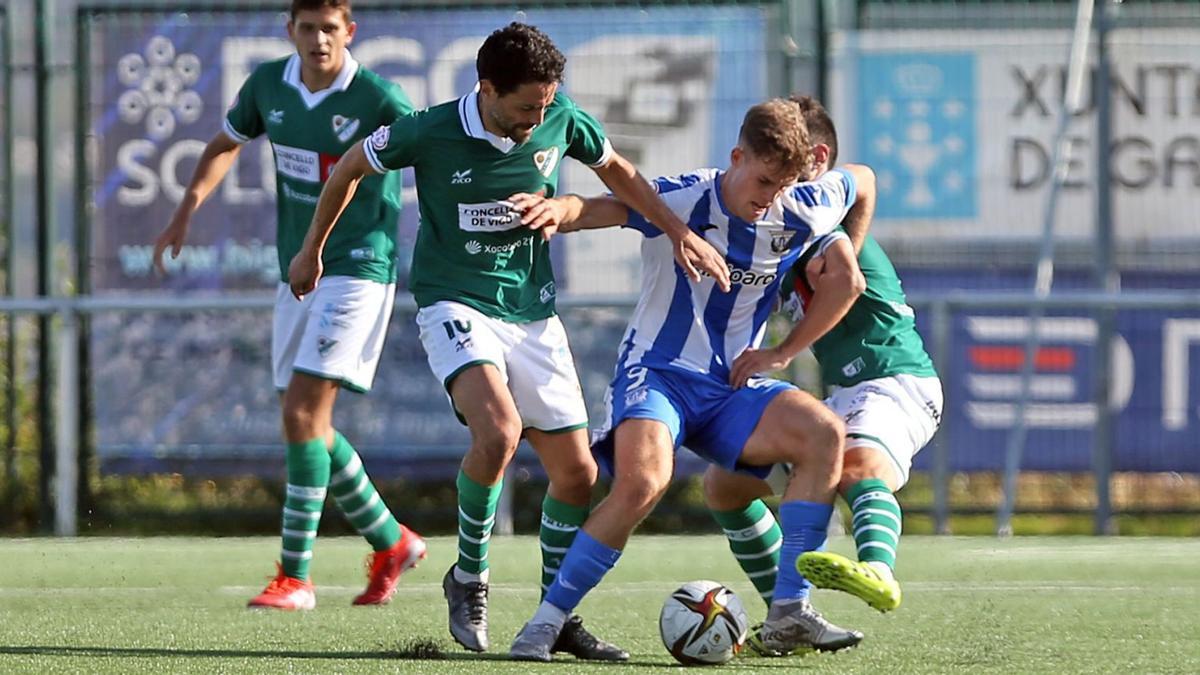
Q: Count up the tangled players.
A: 3